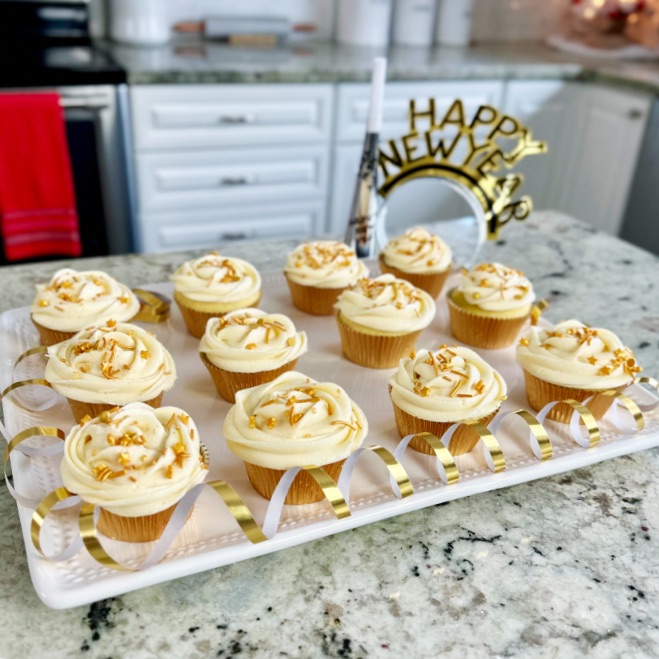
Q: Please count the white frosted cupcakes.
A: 12